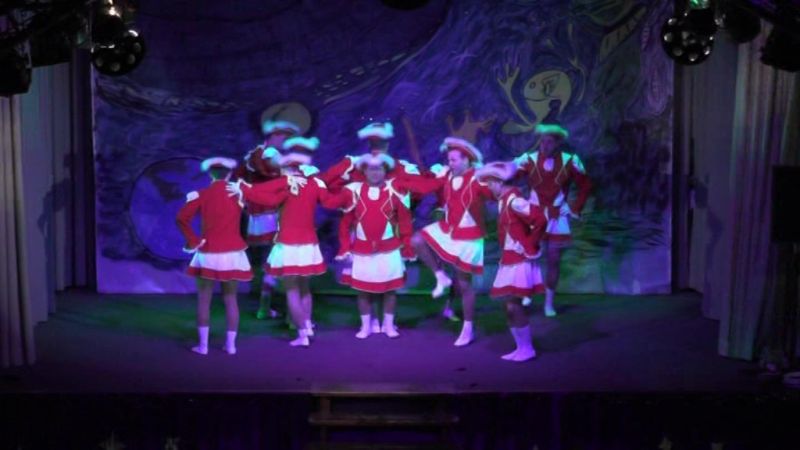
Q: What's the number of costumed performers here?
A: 9